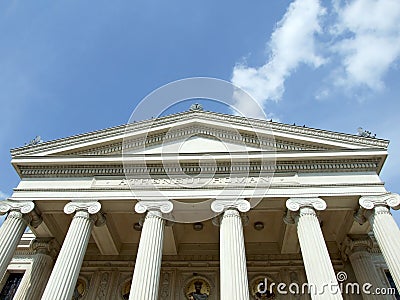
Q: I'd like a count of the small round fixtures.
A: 3